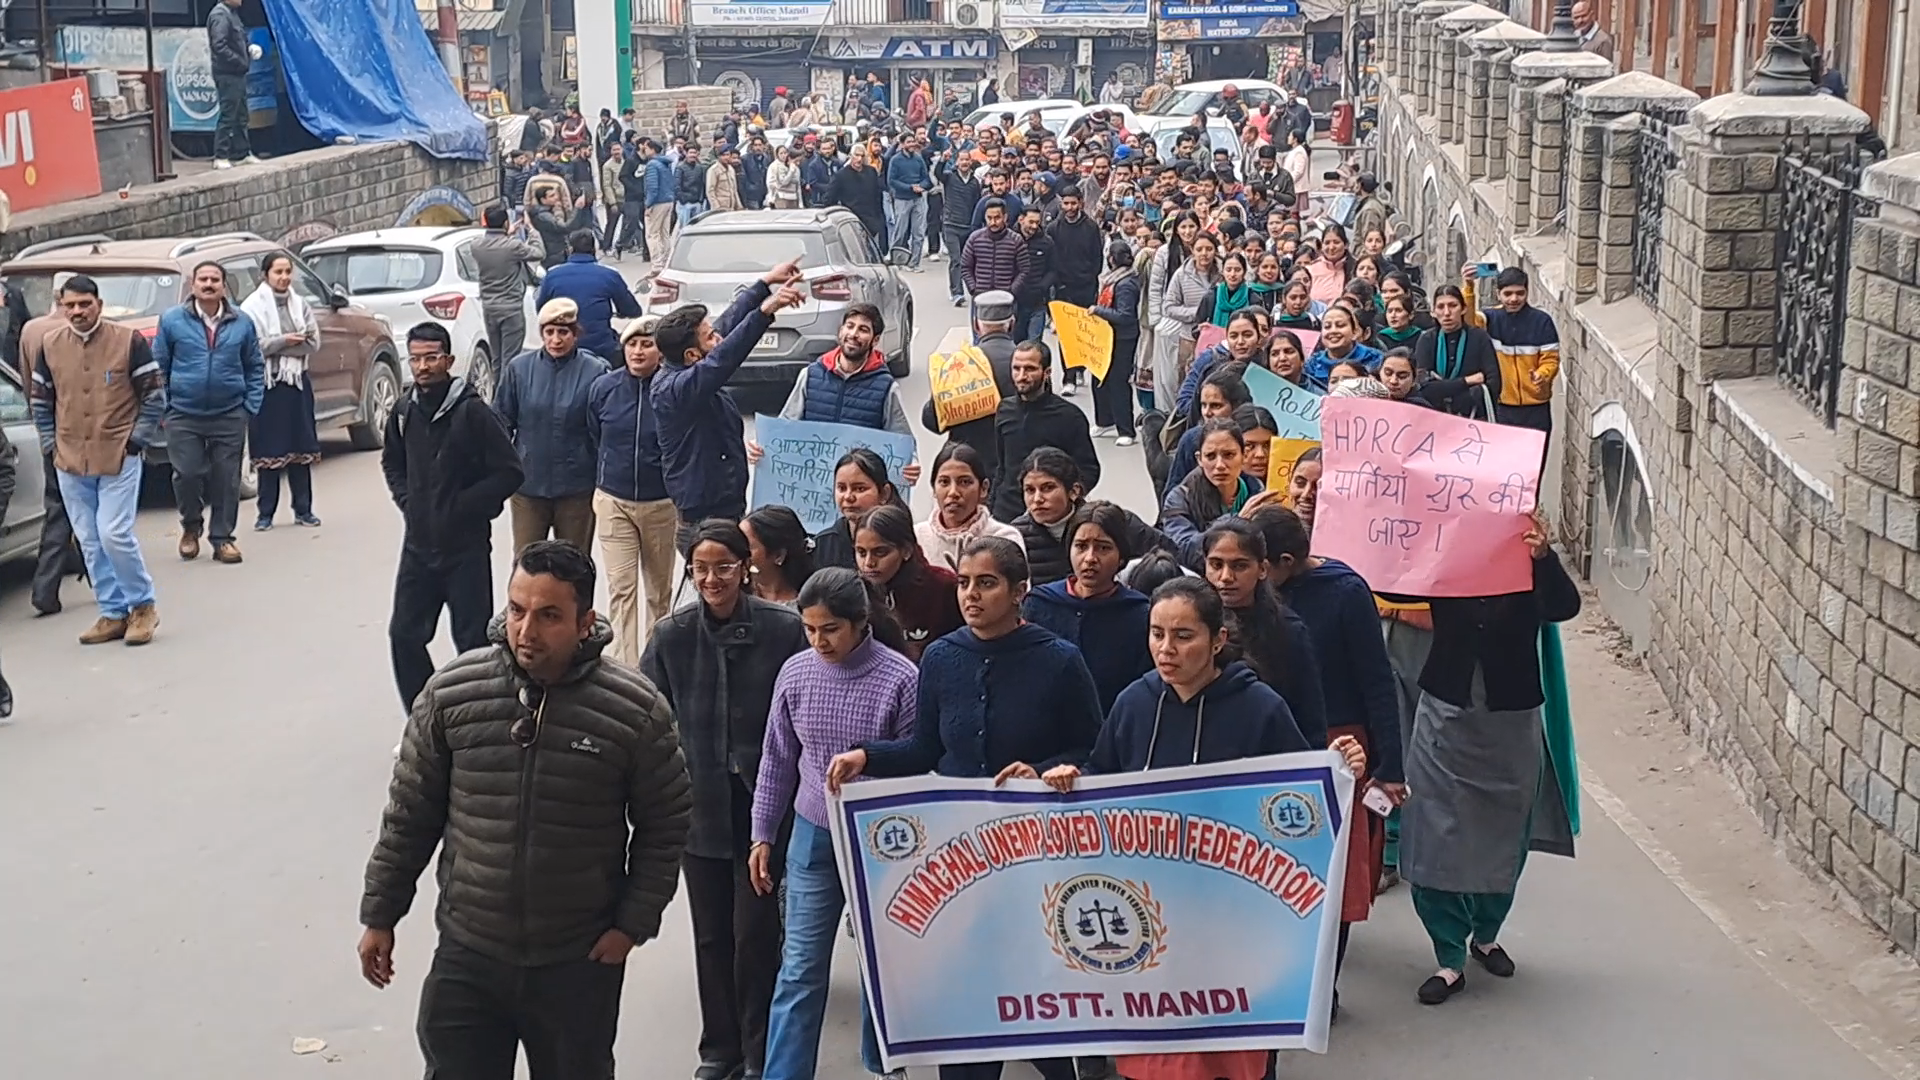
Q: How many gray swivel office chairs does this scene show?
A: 0